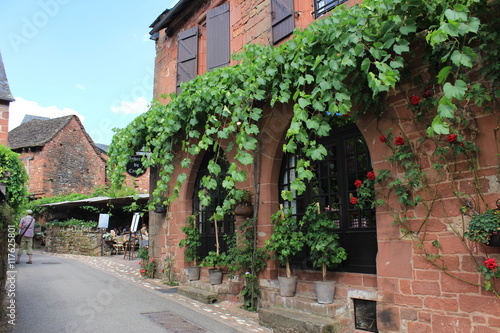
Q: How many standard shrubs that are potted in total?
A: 4